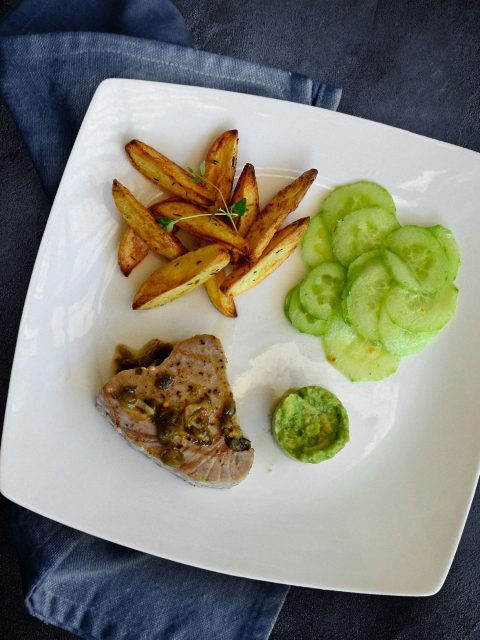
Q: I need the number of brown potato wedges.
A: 10